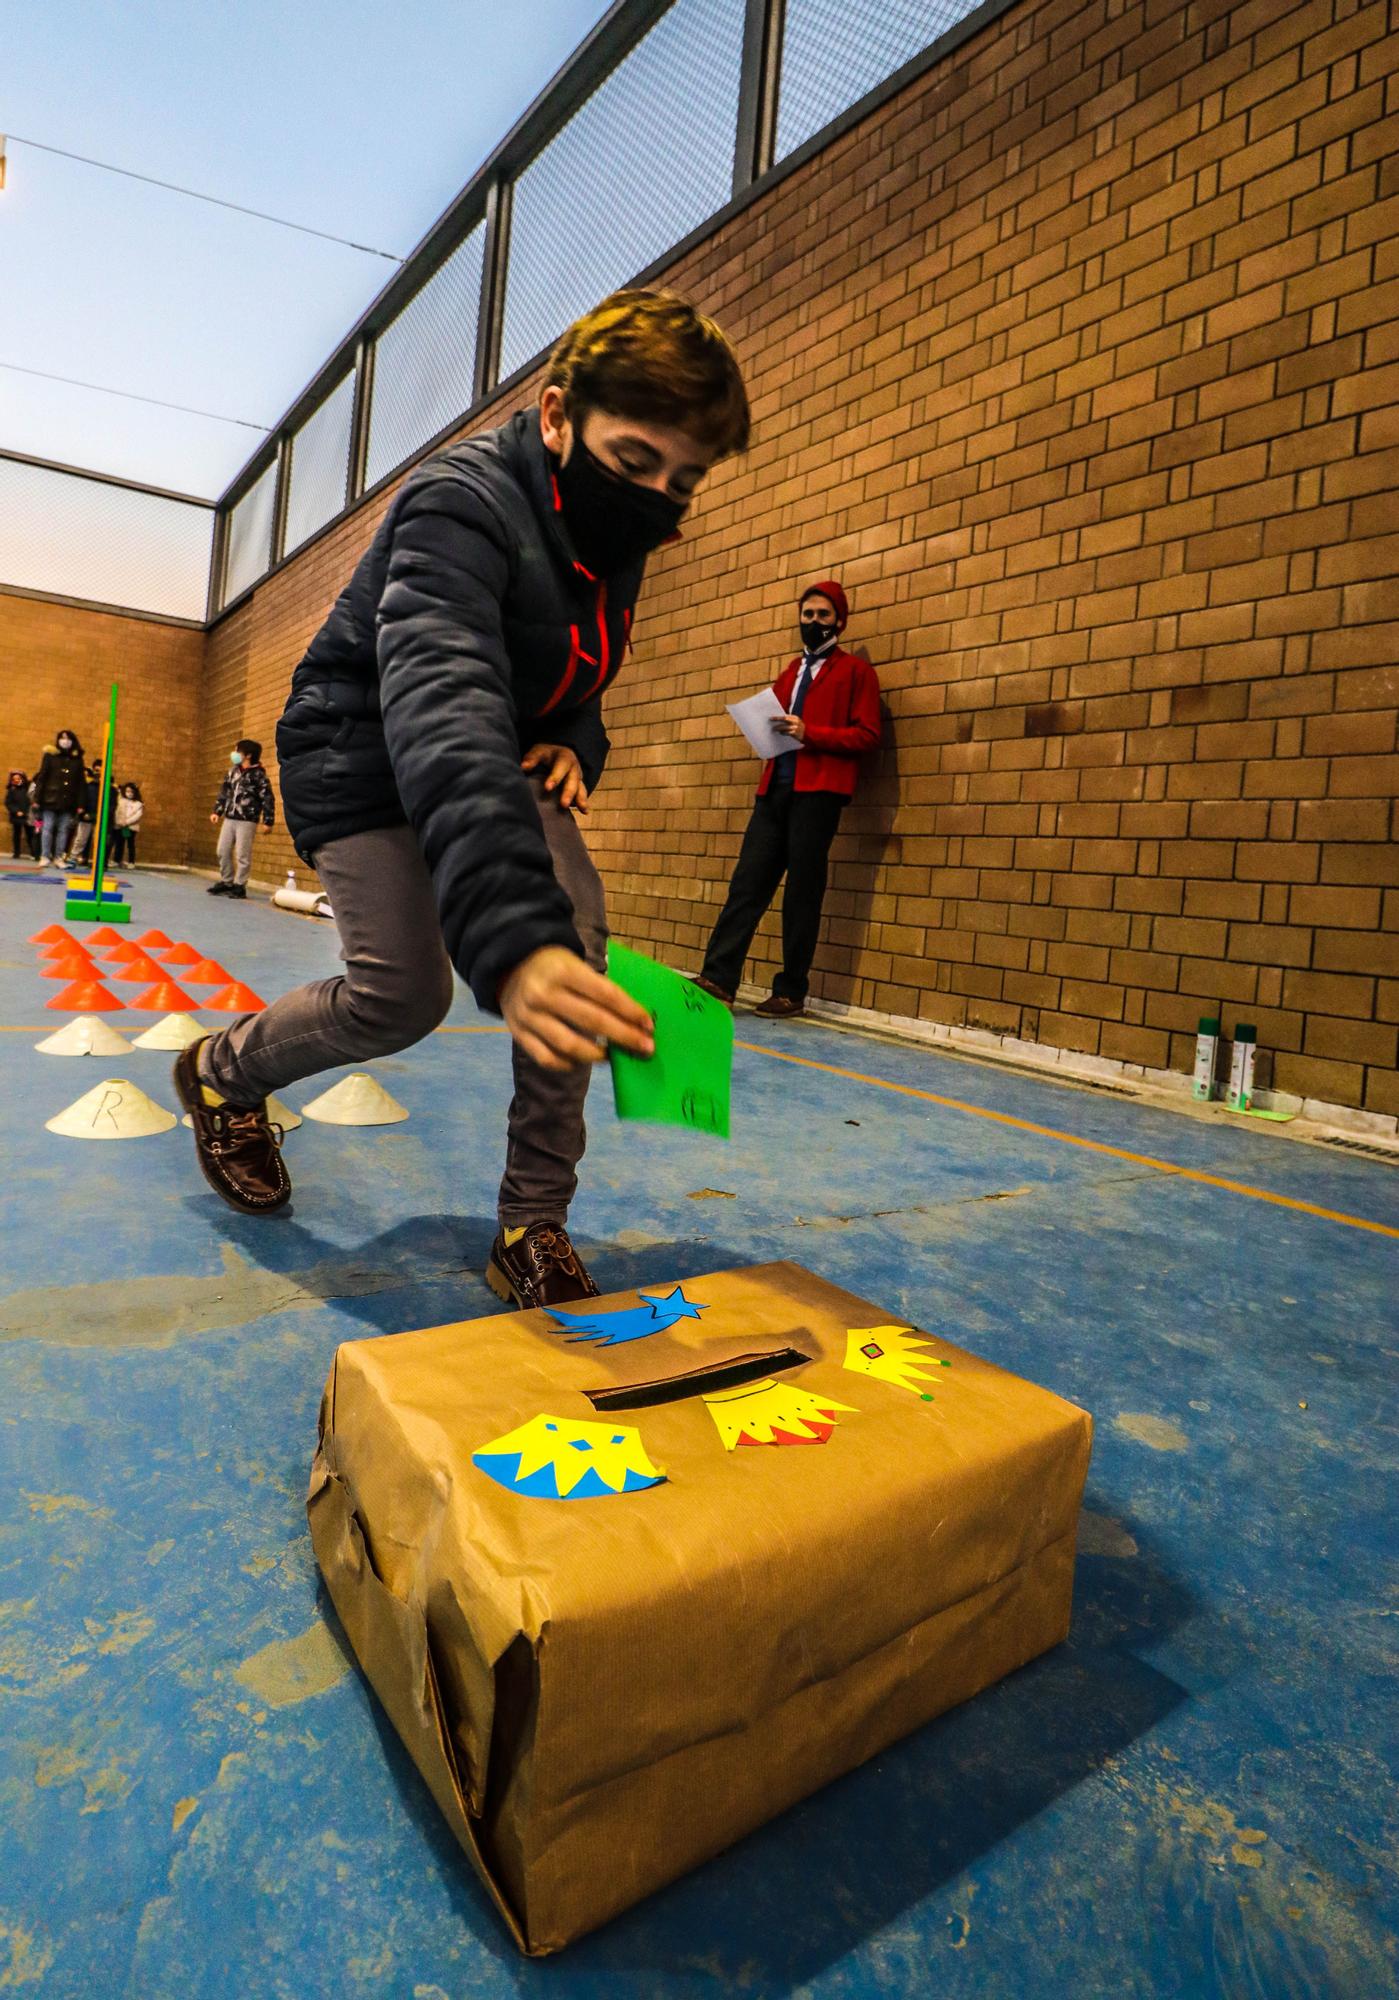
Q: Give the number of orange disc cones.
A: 12